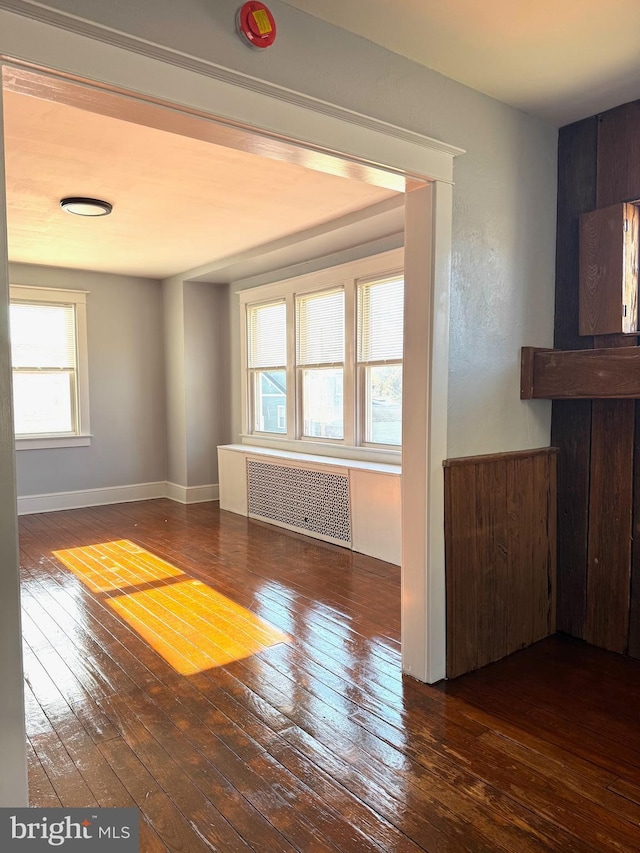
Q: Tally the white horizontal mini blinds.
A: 4